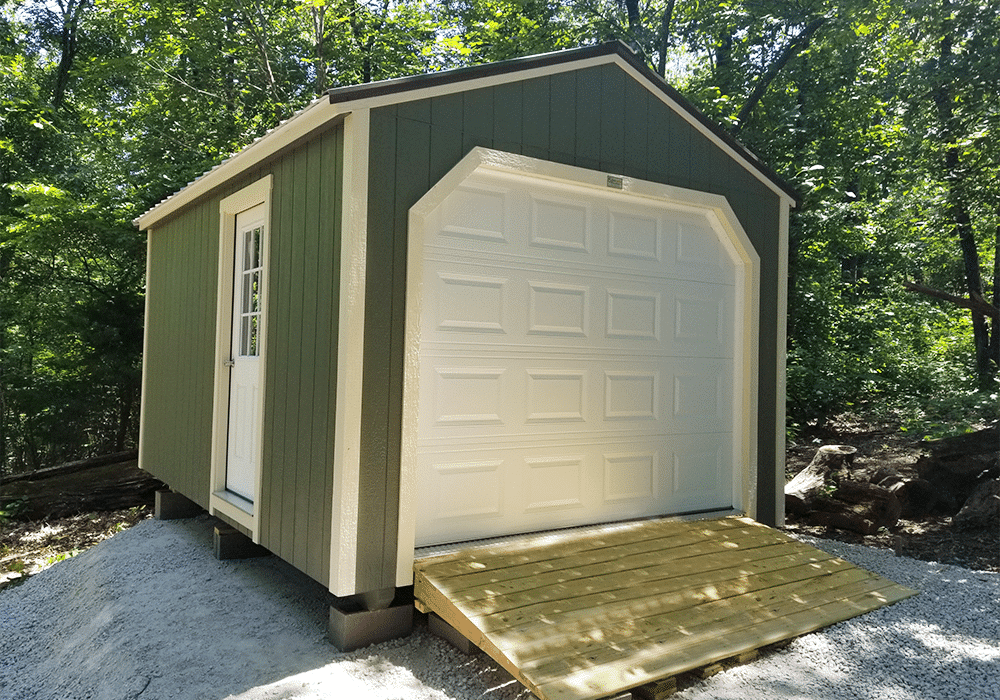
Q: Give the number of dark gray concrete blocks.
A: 4